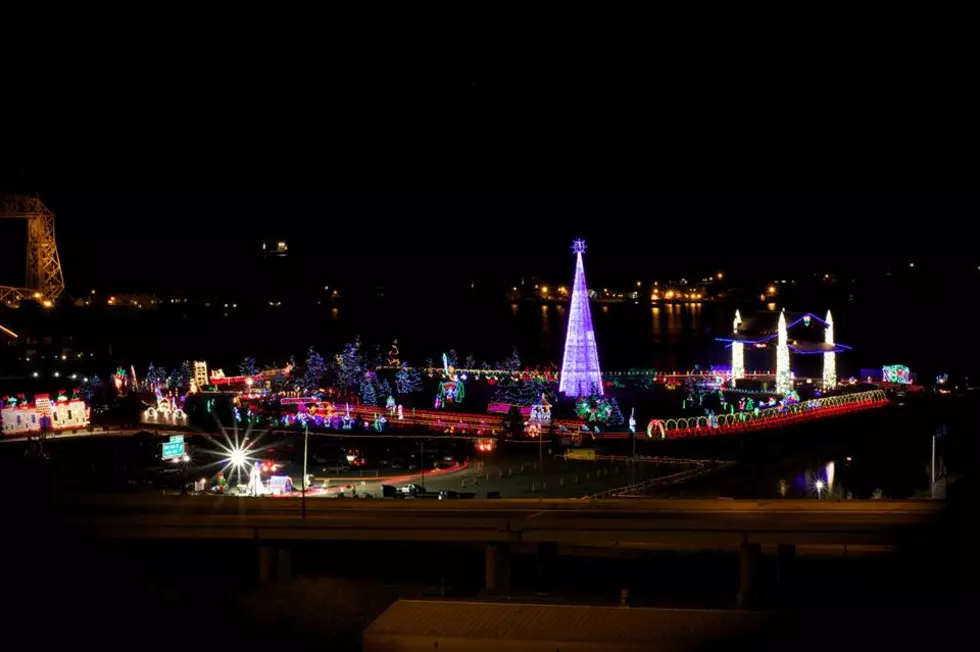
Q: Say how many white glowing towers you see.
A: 3